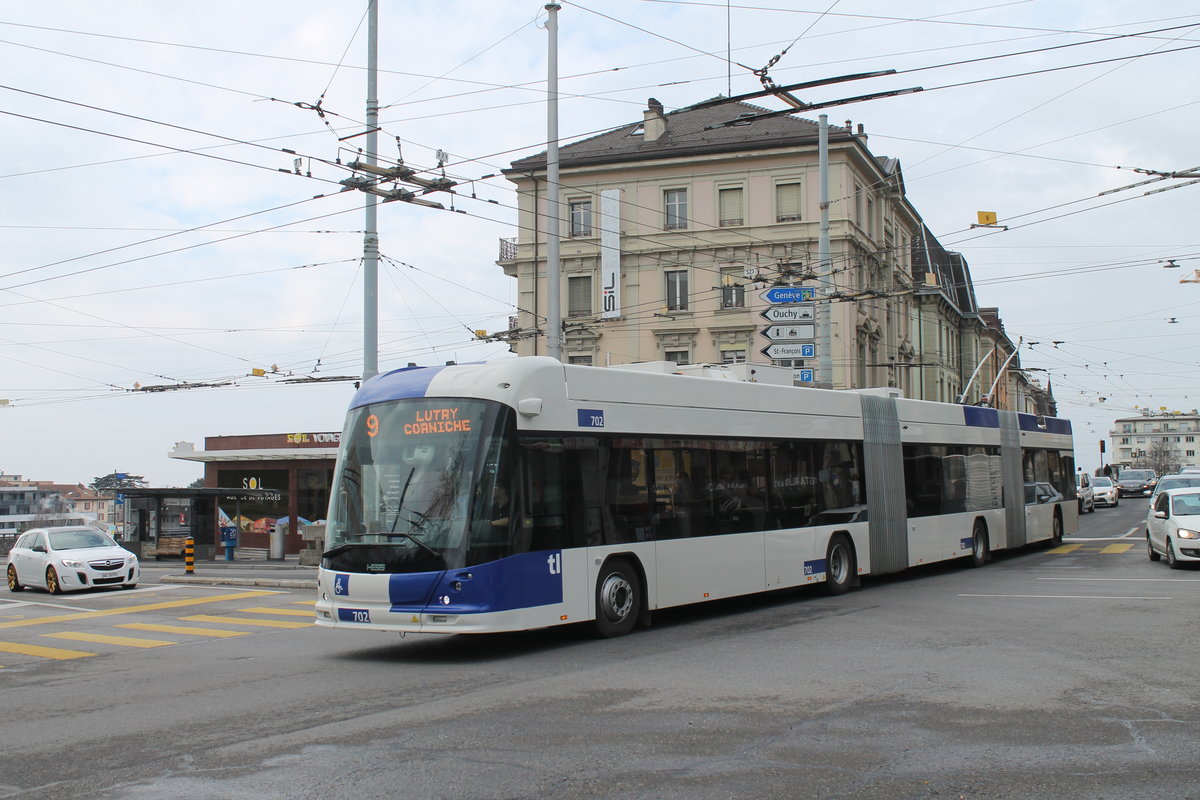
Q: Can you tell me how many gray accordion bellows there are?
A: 2